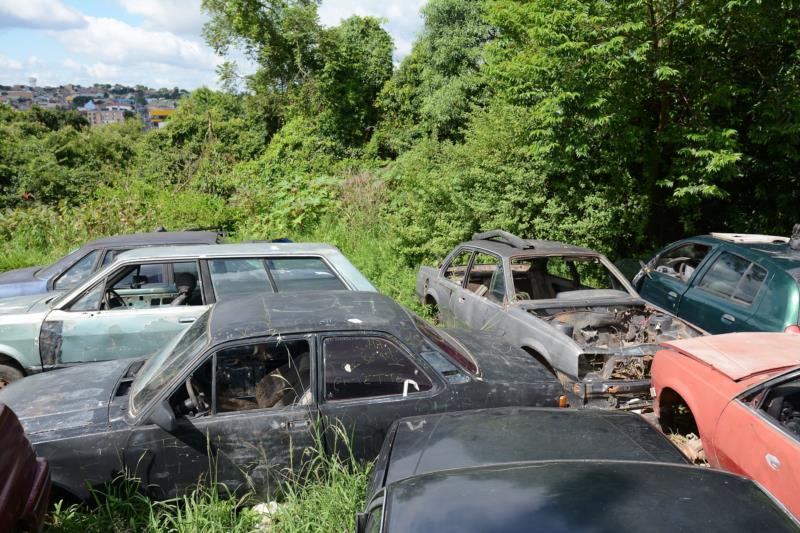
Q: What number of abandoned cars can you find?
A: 8